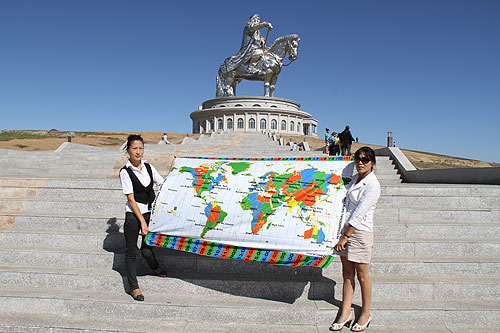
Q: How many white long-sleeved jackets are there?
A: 1